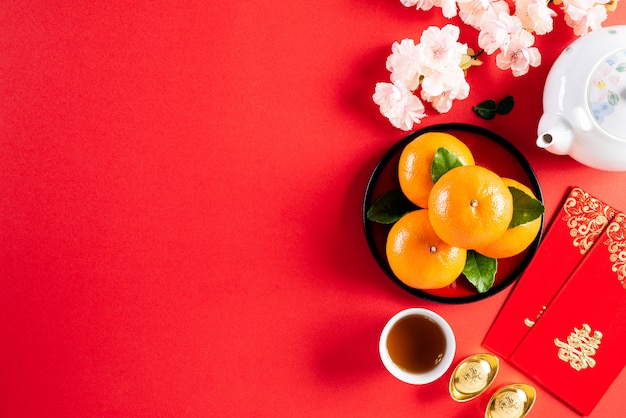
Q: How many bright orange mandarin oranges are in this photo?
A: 4